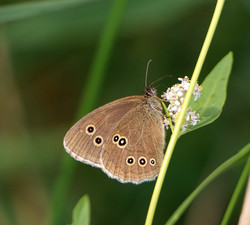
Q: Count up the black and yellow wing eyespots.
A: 7